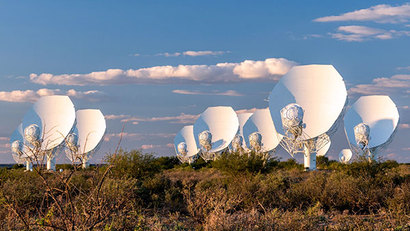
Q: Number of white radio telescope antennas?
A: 11